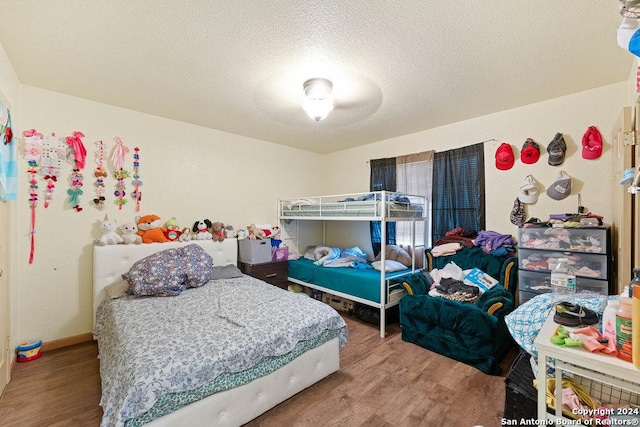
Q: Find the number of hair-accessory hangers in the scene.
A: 6